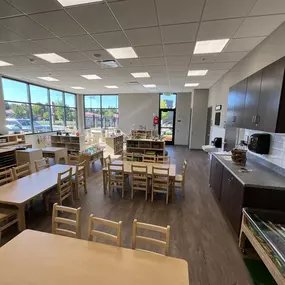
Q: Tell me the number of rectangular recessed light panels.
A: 13